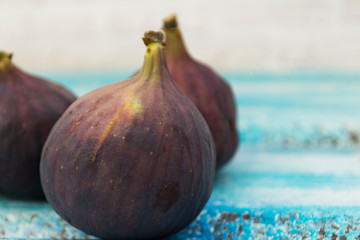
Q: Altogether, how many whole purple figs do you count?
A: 3